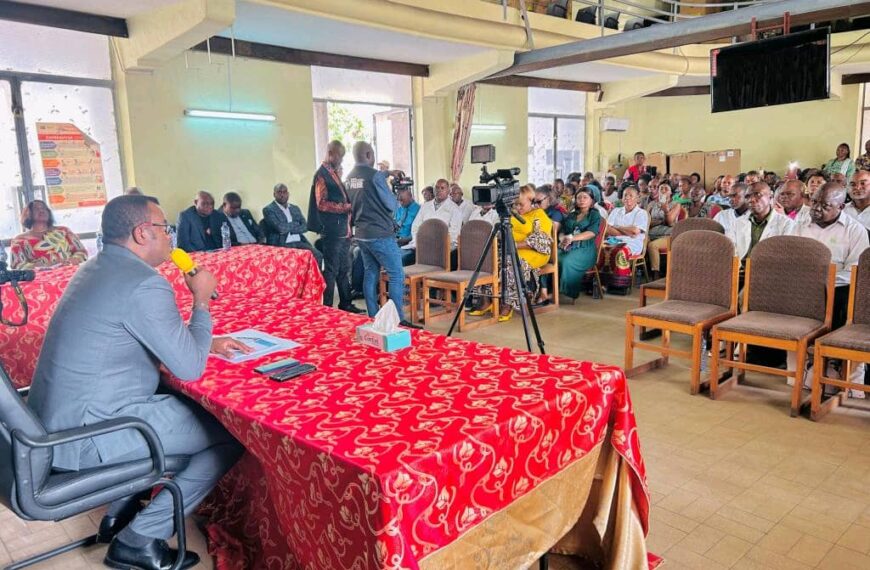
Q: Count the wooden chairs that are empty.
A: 6